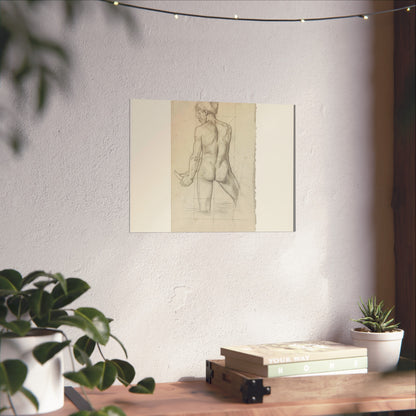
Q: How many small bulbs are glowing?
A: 6